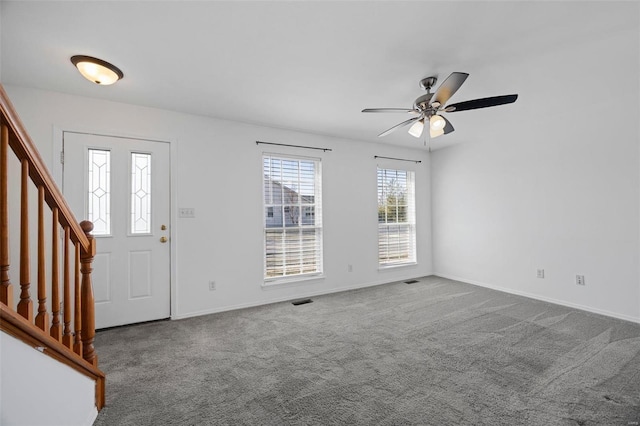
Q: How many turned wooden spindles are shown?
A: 6